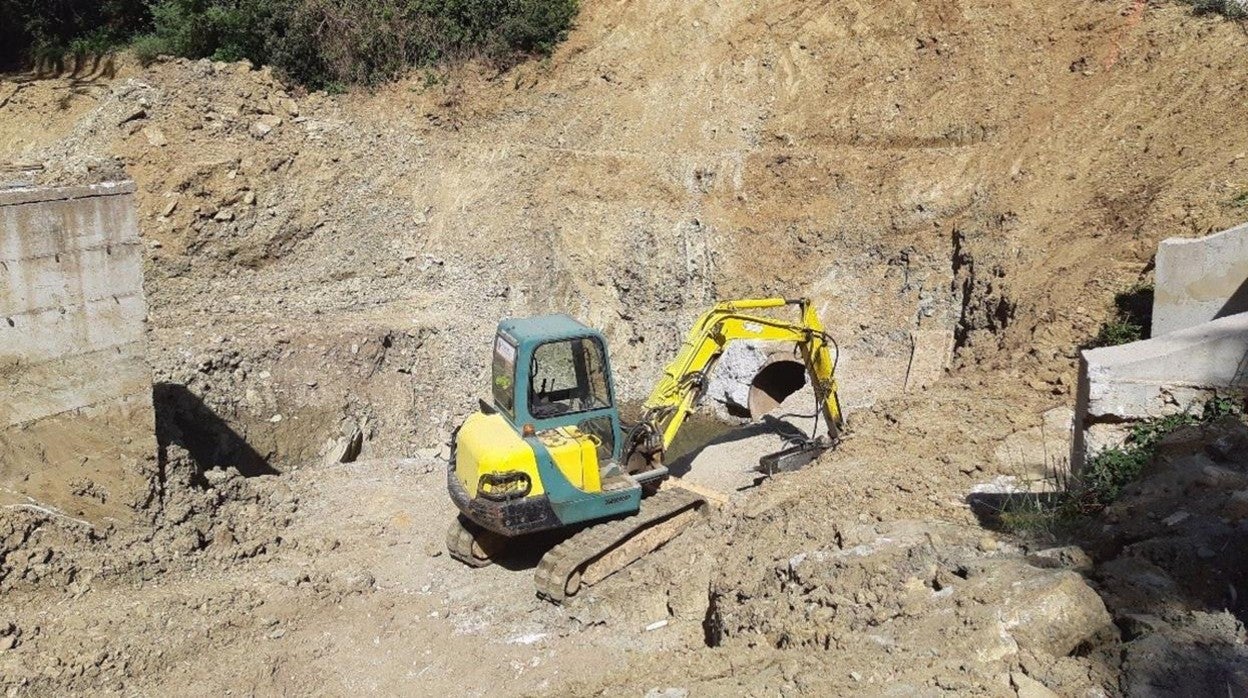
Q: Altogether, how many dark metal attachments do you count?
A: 1